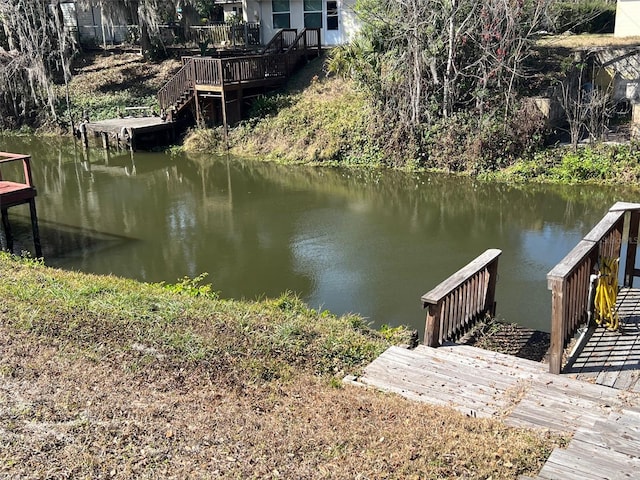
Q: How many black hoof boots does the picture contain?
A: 0